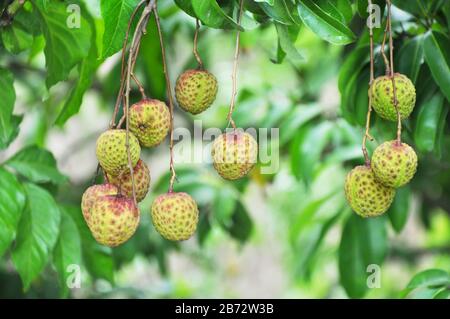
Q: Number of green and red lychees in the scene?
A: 11